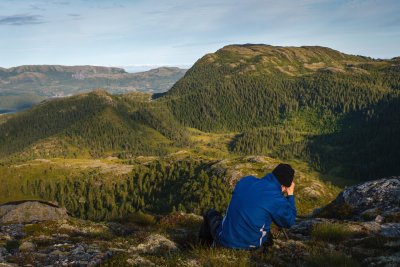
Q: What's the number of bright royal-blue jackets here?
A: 1